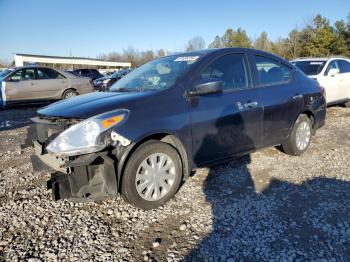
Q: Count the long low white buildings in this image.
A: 1